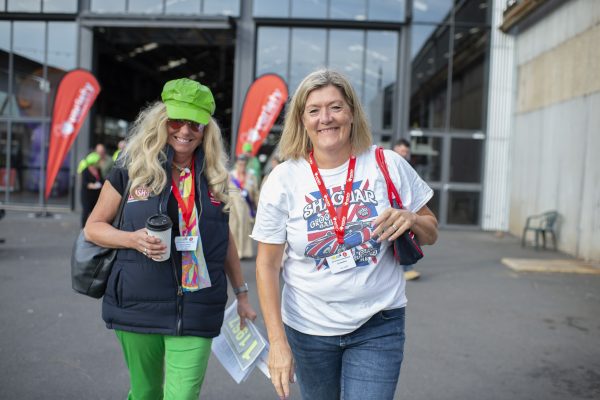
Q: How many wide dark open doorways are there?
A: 1